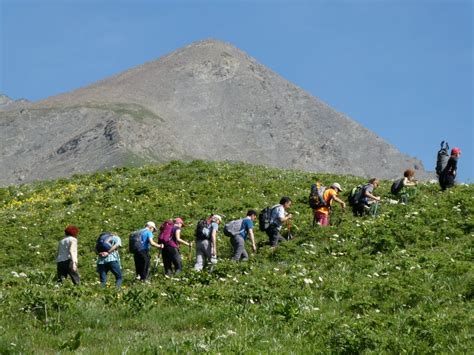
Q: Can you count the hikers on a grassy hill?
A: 11